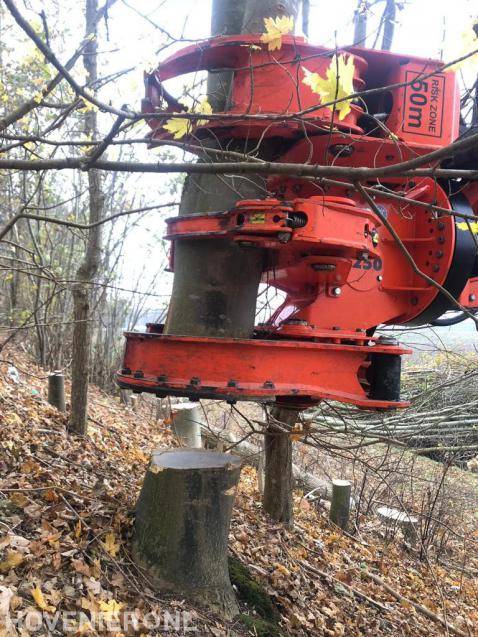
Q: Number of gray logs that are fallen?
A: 1